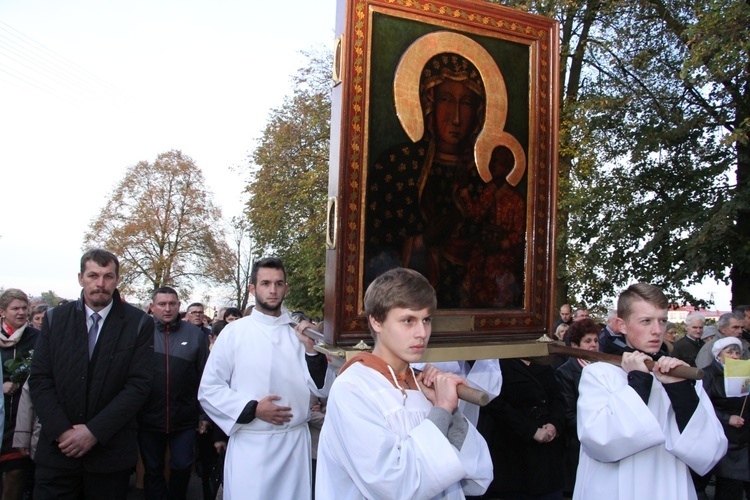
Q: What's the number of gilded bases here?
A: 1